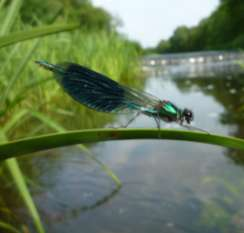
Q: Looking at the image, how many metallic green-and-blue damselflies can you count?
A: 1